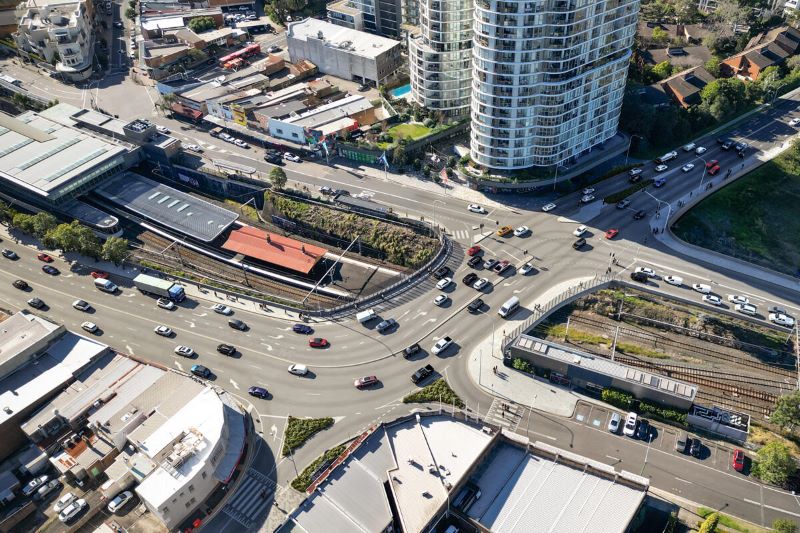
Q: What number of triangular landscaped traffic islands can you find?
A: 2